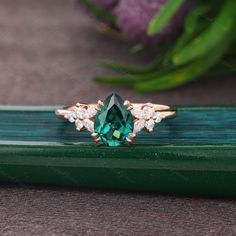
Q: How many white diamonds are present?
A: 10